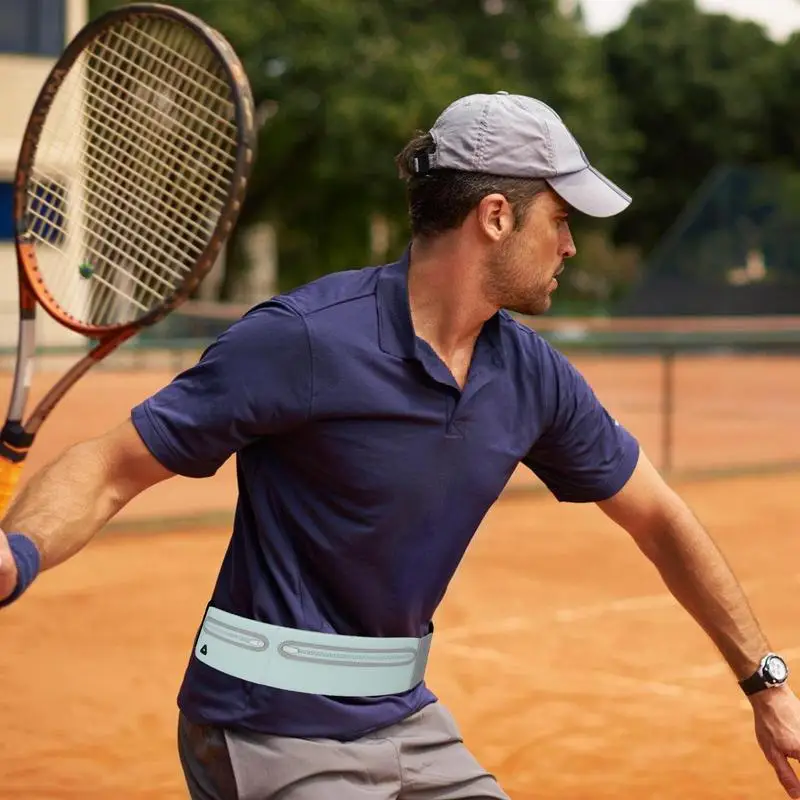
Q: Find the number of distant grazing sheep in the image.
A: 0